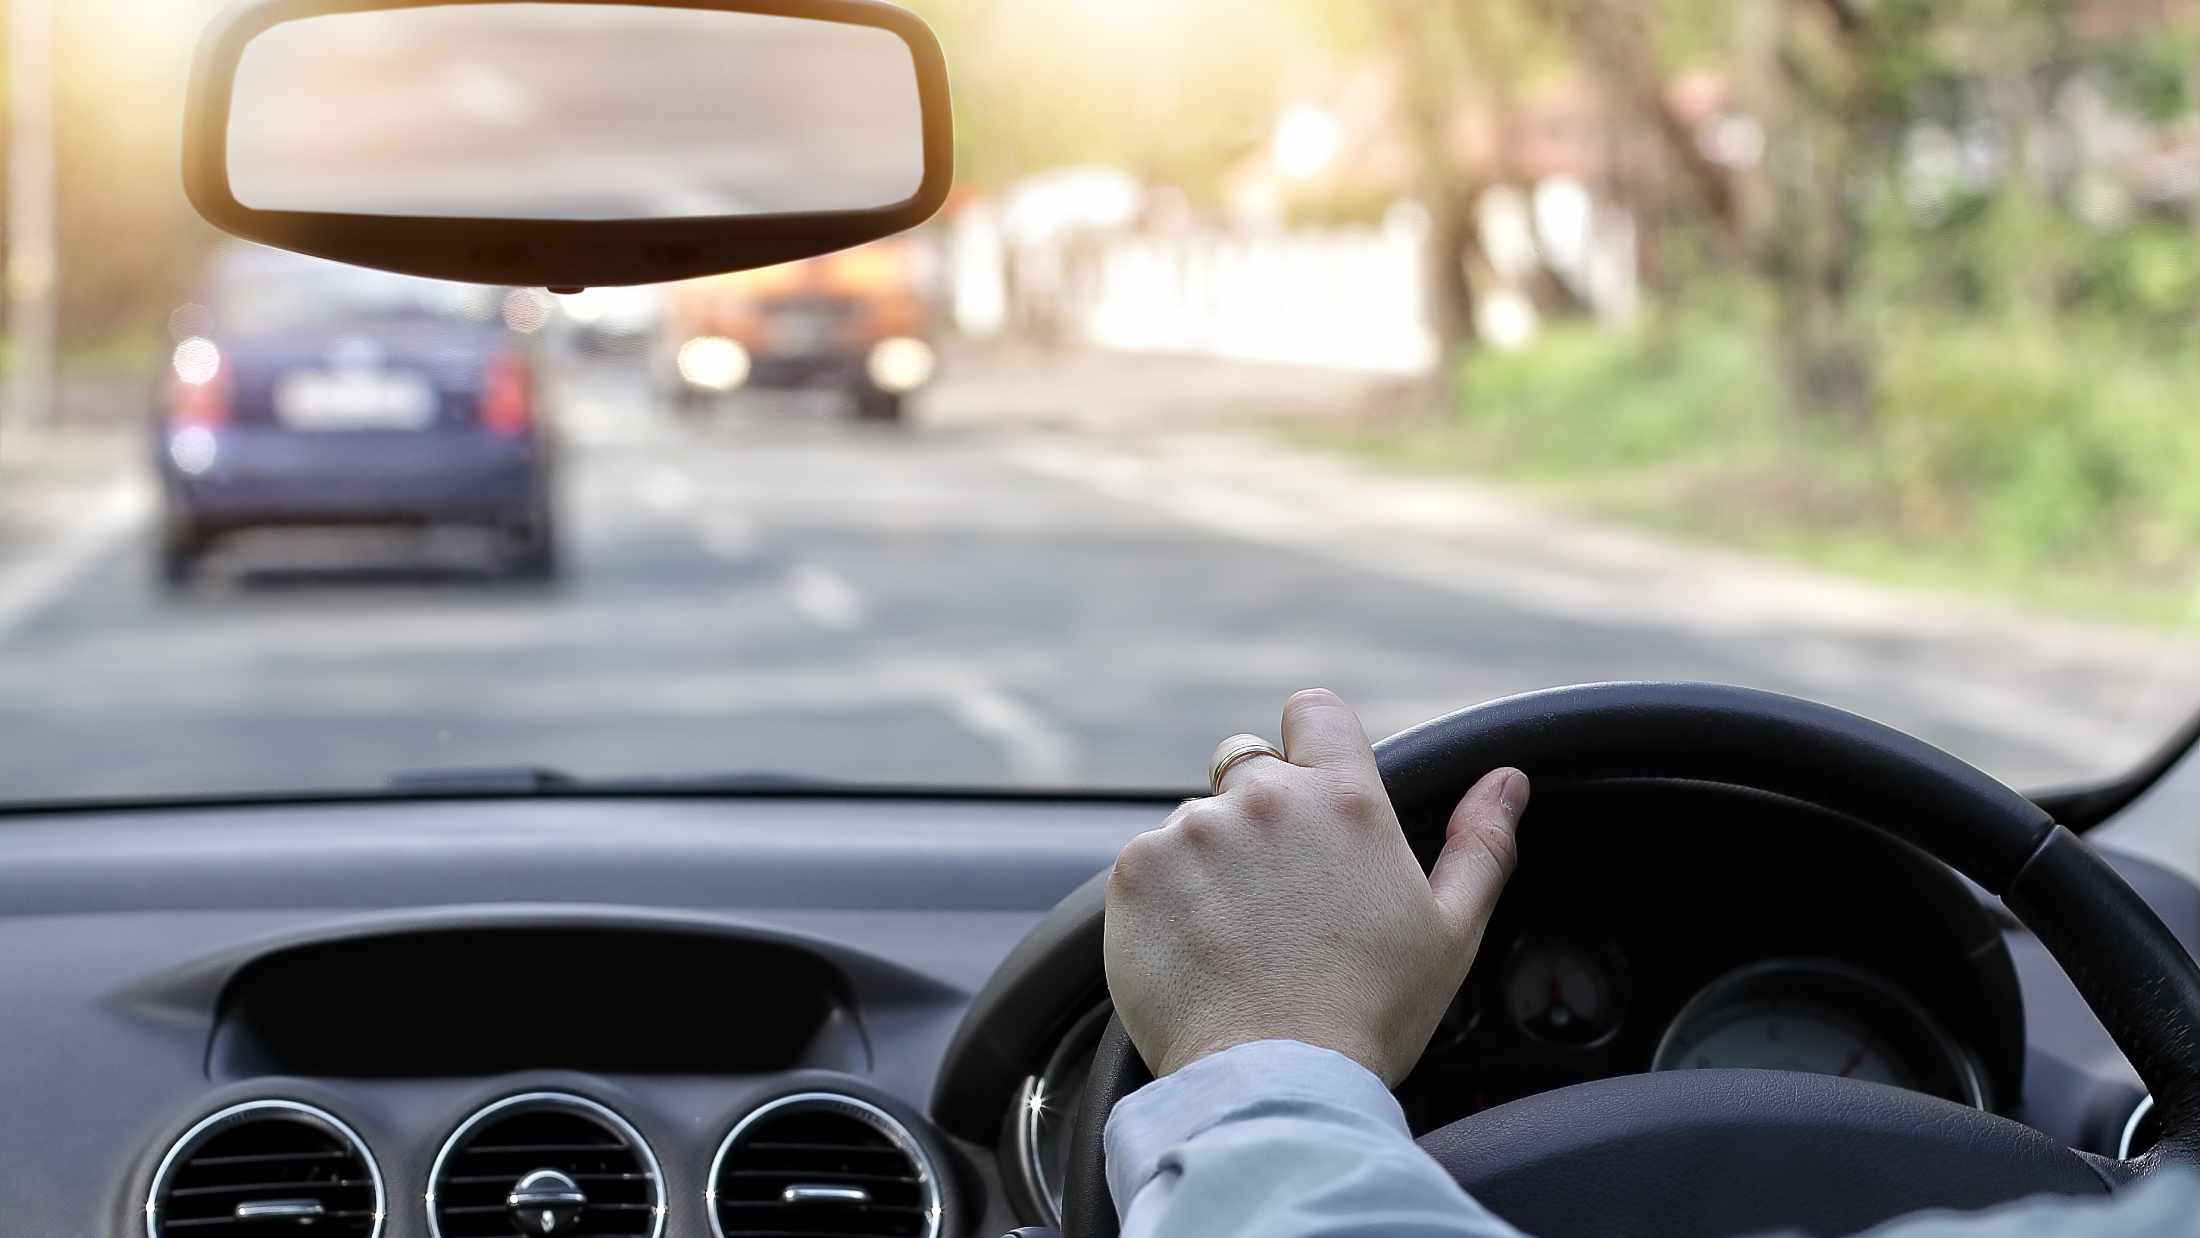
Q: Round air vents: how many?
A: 3